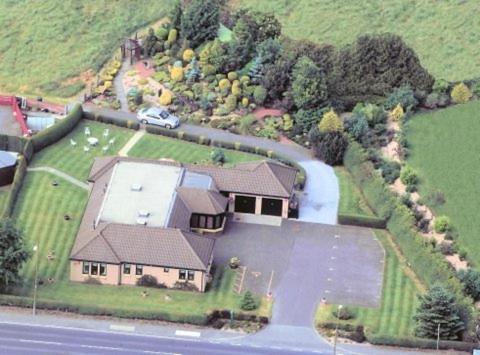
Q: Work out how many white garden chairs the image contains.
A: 6